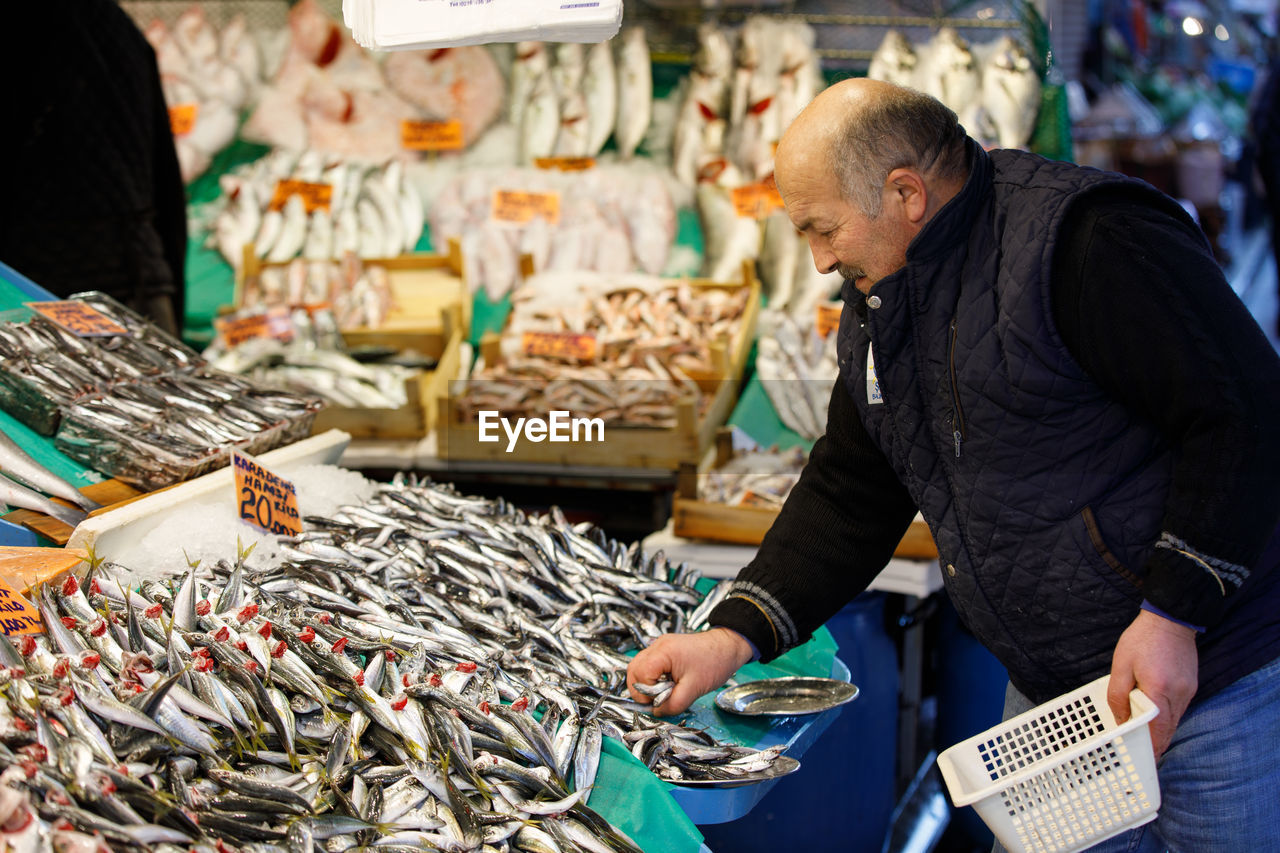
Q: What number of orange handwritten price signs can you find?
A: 12